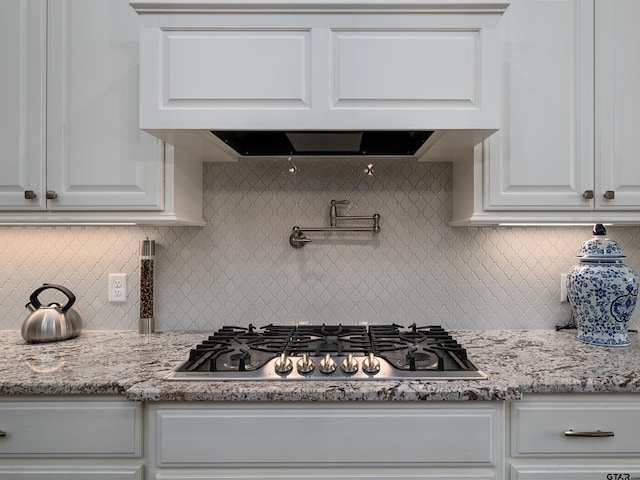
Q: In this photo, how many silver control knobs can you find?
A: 5